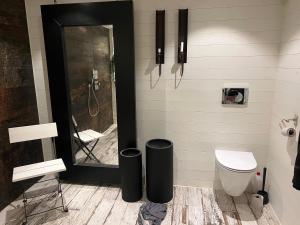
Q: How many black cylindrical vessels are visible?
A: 2